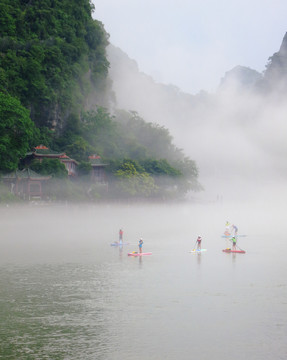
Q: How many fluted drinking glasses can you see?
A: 0